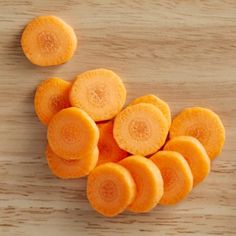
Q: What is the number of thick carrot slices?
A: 13